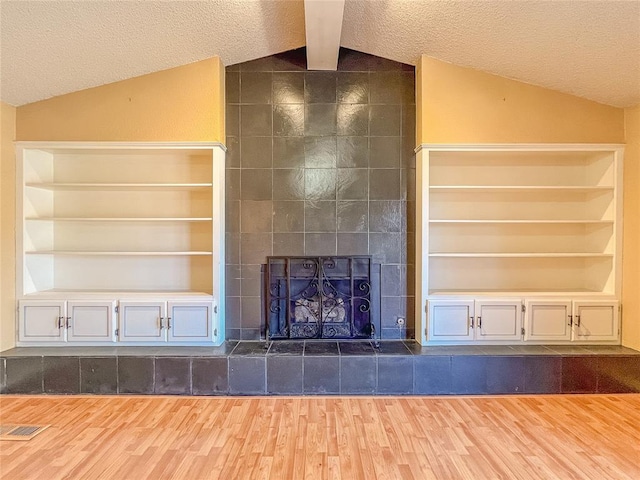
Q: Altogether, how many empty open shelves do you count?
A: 8